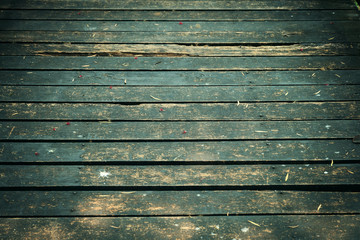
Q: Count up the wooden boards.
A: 14